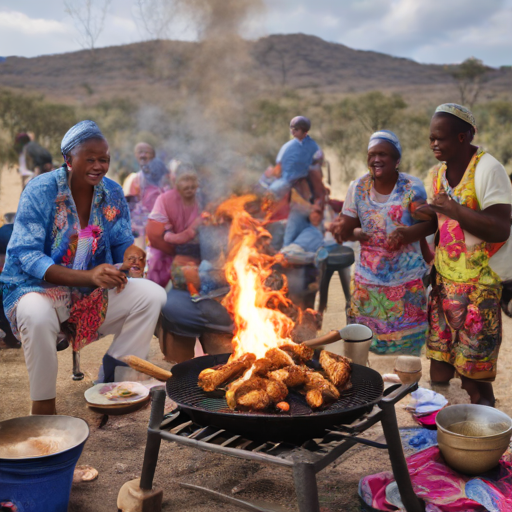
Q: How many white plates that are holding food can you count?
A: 1